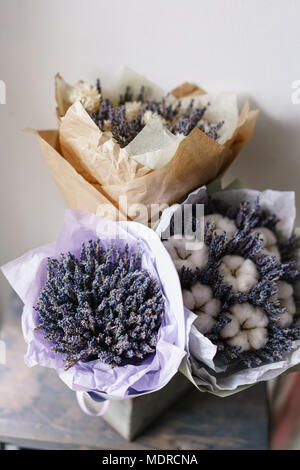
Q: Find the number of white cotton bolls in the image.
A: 7